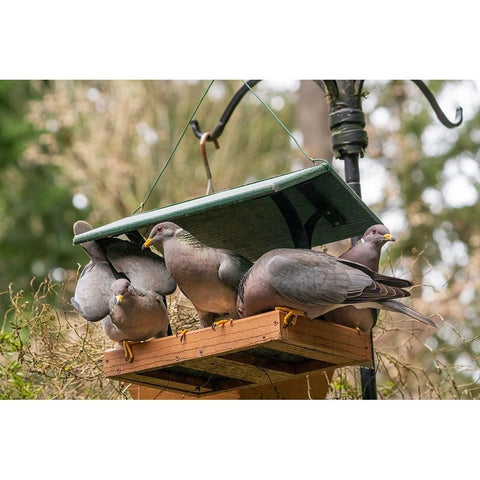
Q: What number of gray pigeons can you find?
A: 4